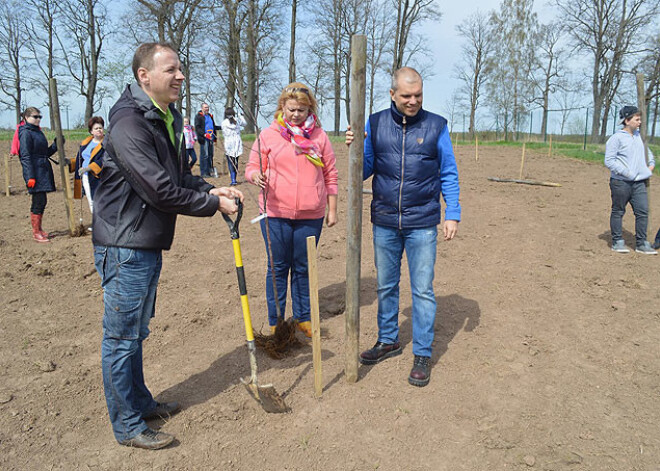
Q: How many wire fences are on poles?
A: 1